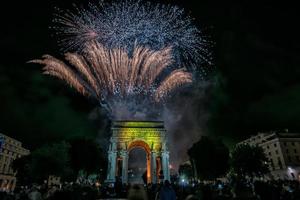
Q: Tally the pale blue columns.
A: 4